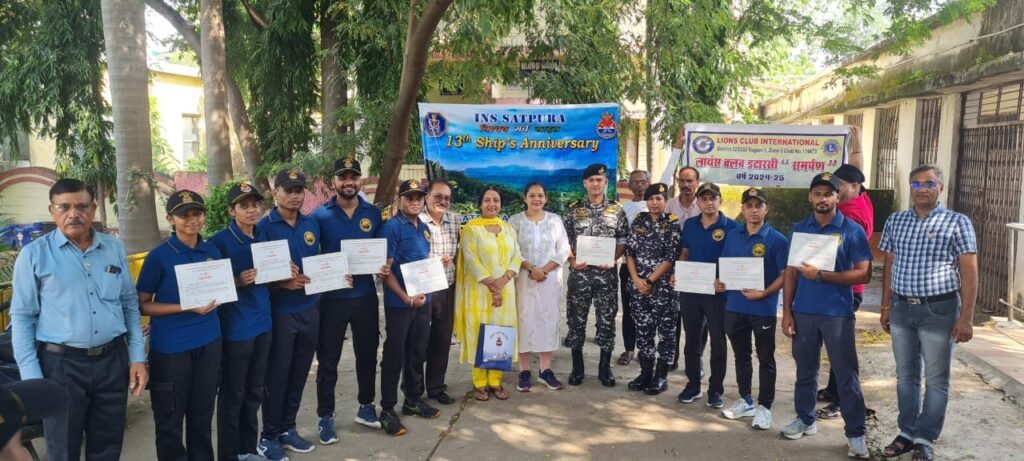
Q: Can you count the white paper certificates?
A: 9